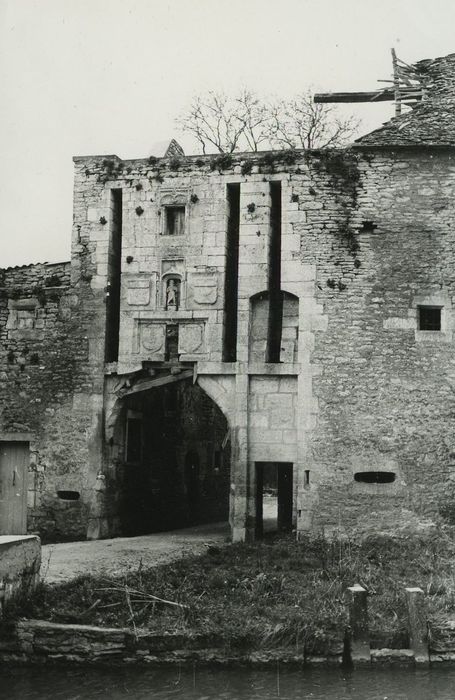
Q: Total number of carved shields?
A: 4